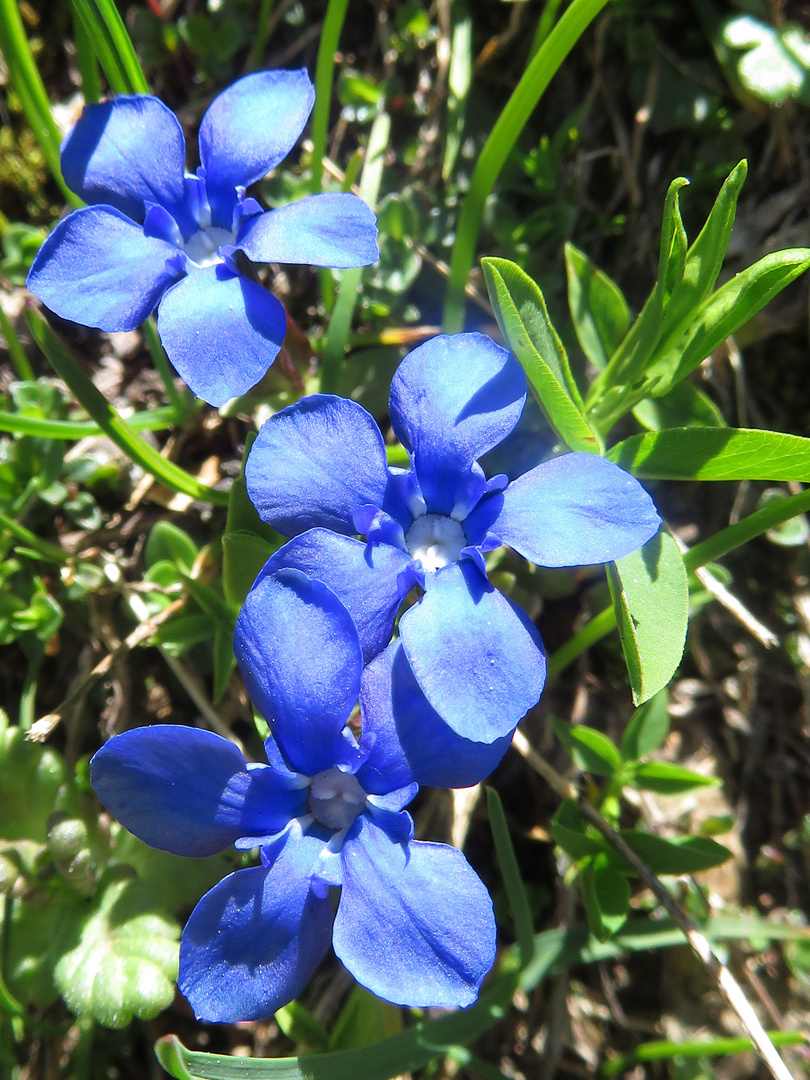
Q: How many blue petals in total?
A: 15